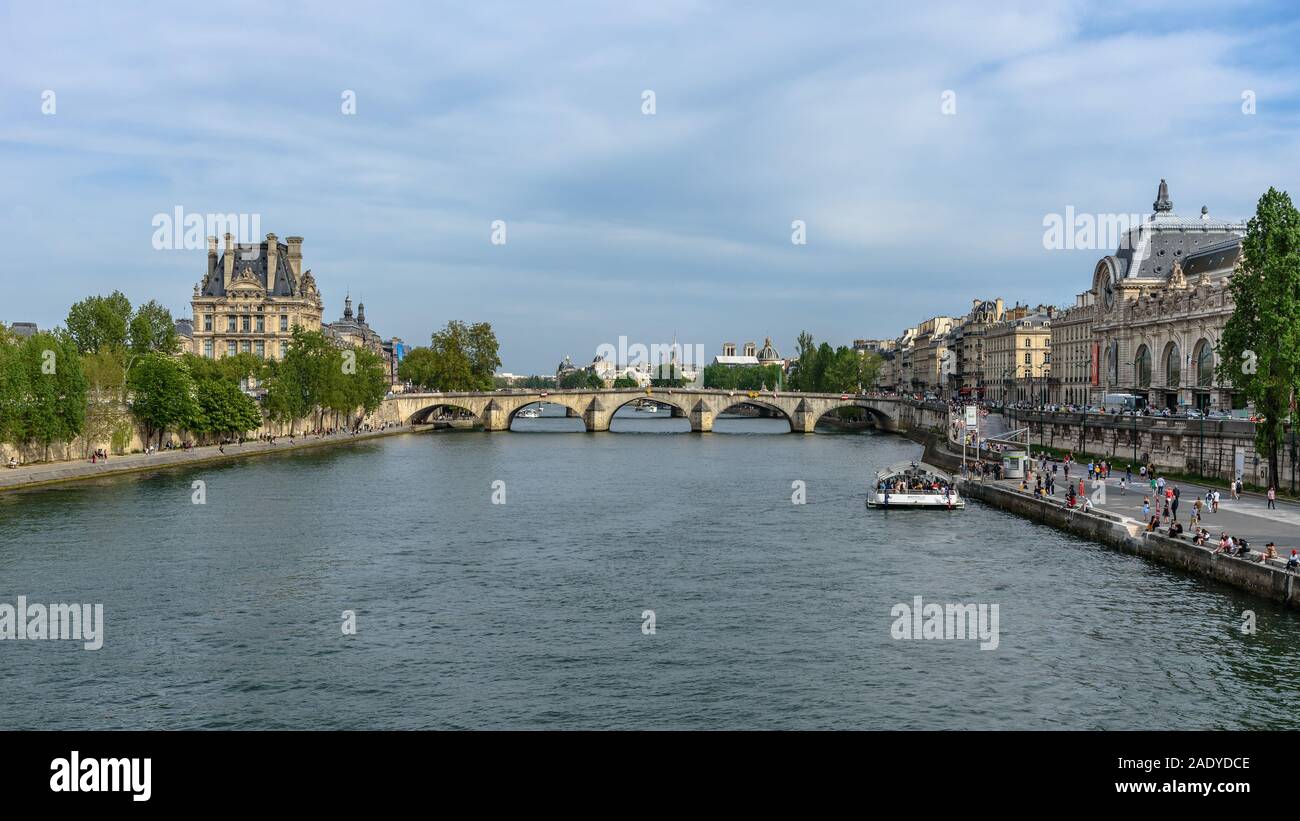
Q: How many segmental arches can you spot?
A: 5